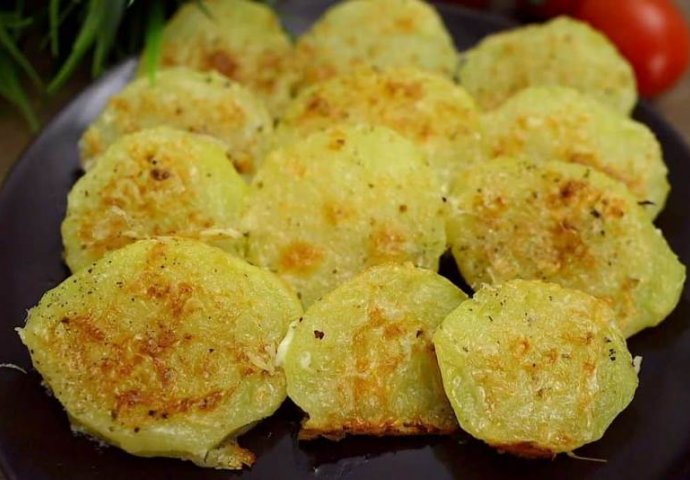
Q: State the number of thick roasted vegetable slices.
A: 12